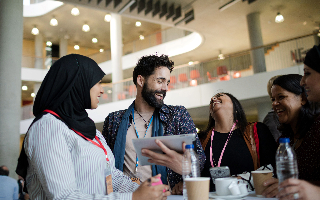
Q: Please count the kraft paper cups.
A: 2